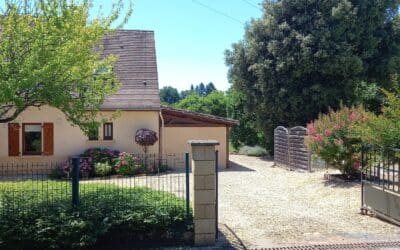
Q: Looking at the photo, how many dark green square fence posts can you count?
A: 2